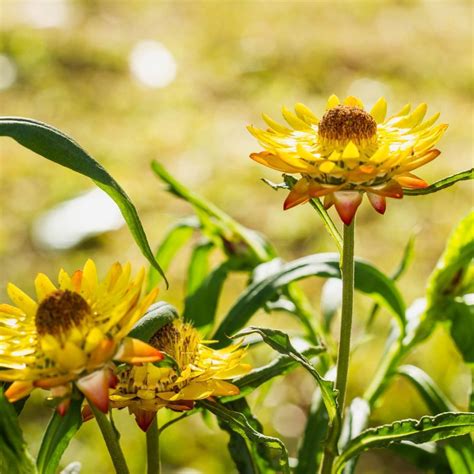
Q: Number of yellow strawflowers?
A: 3